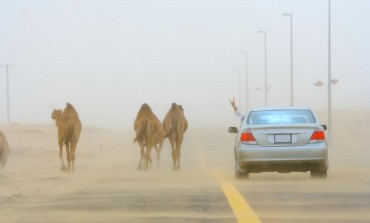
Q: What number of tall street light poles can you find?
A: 5